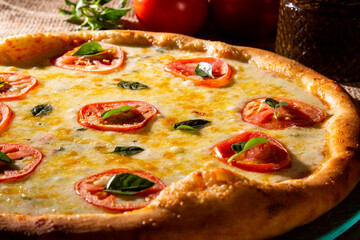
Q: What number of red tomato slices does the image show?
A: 9